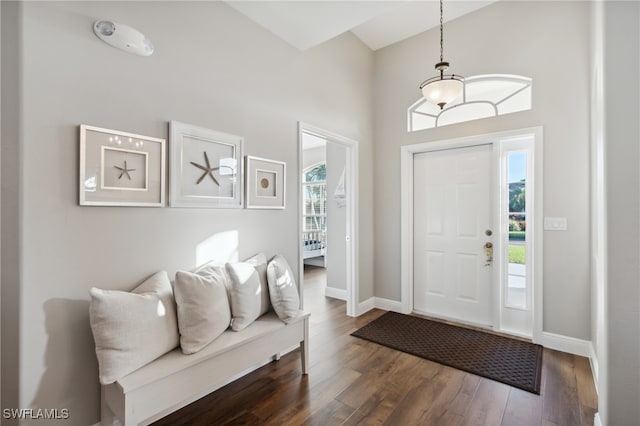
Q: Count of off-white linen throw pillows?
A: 4